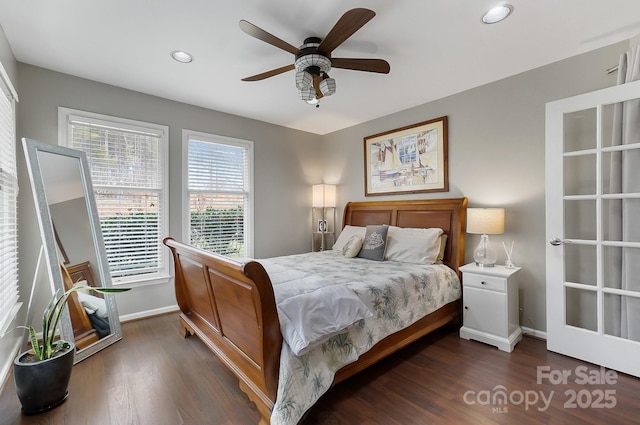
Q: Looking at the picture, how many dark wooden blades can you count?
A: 5